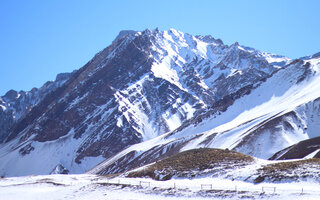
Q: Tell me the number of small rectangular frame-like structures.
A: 3